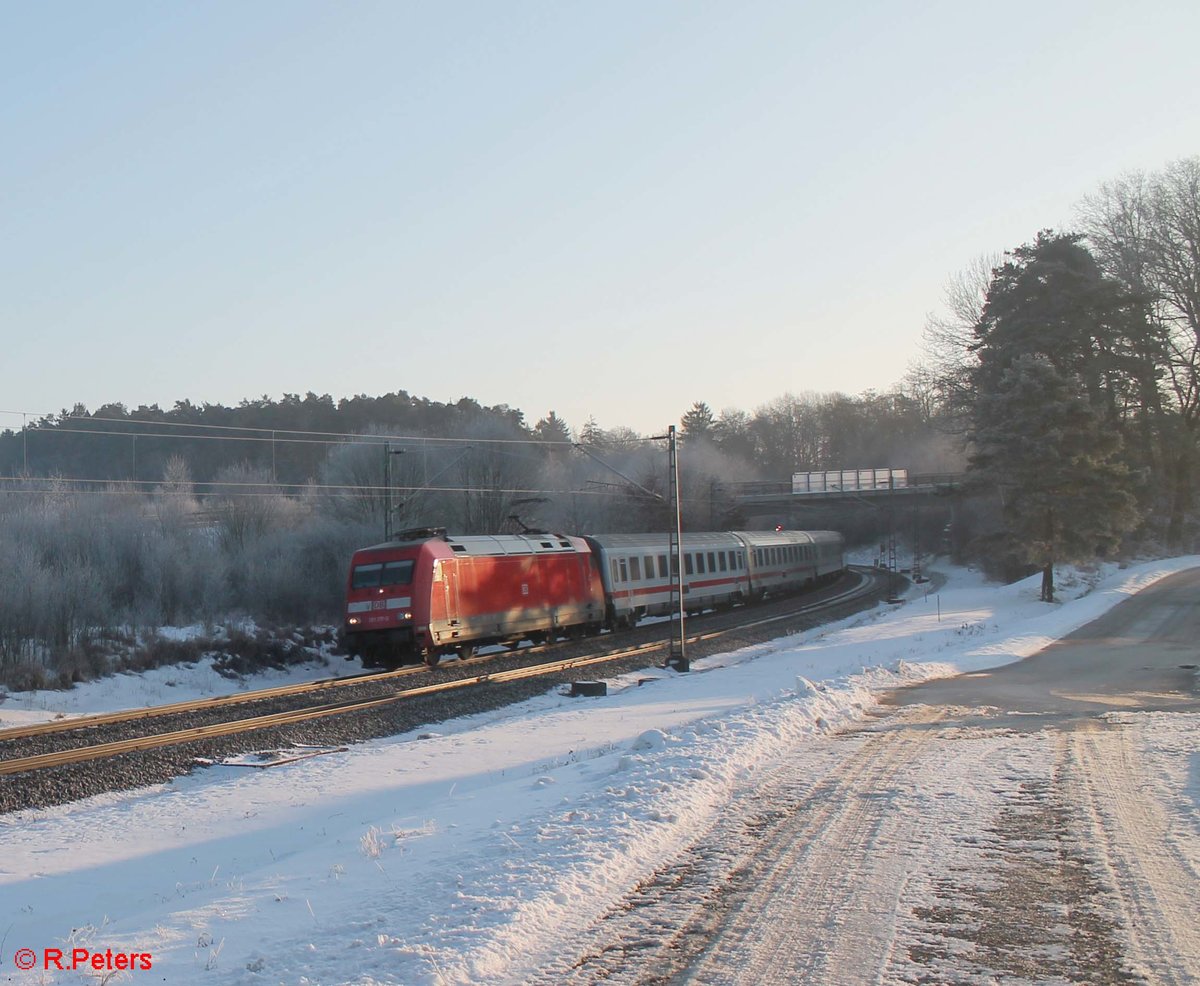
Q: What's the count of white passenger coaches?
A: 3